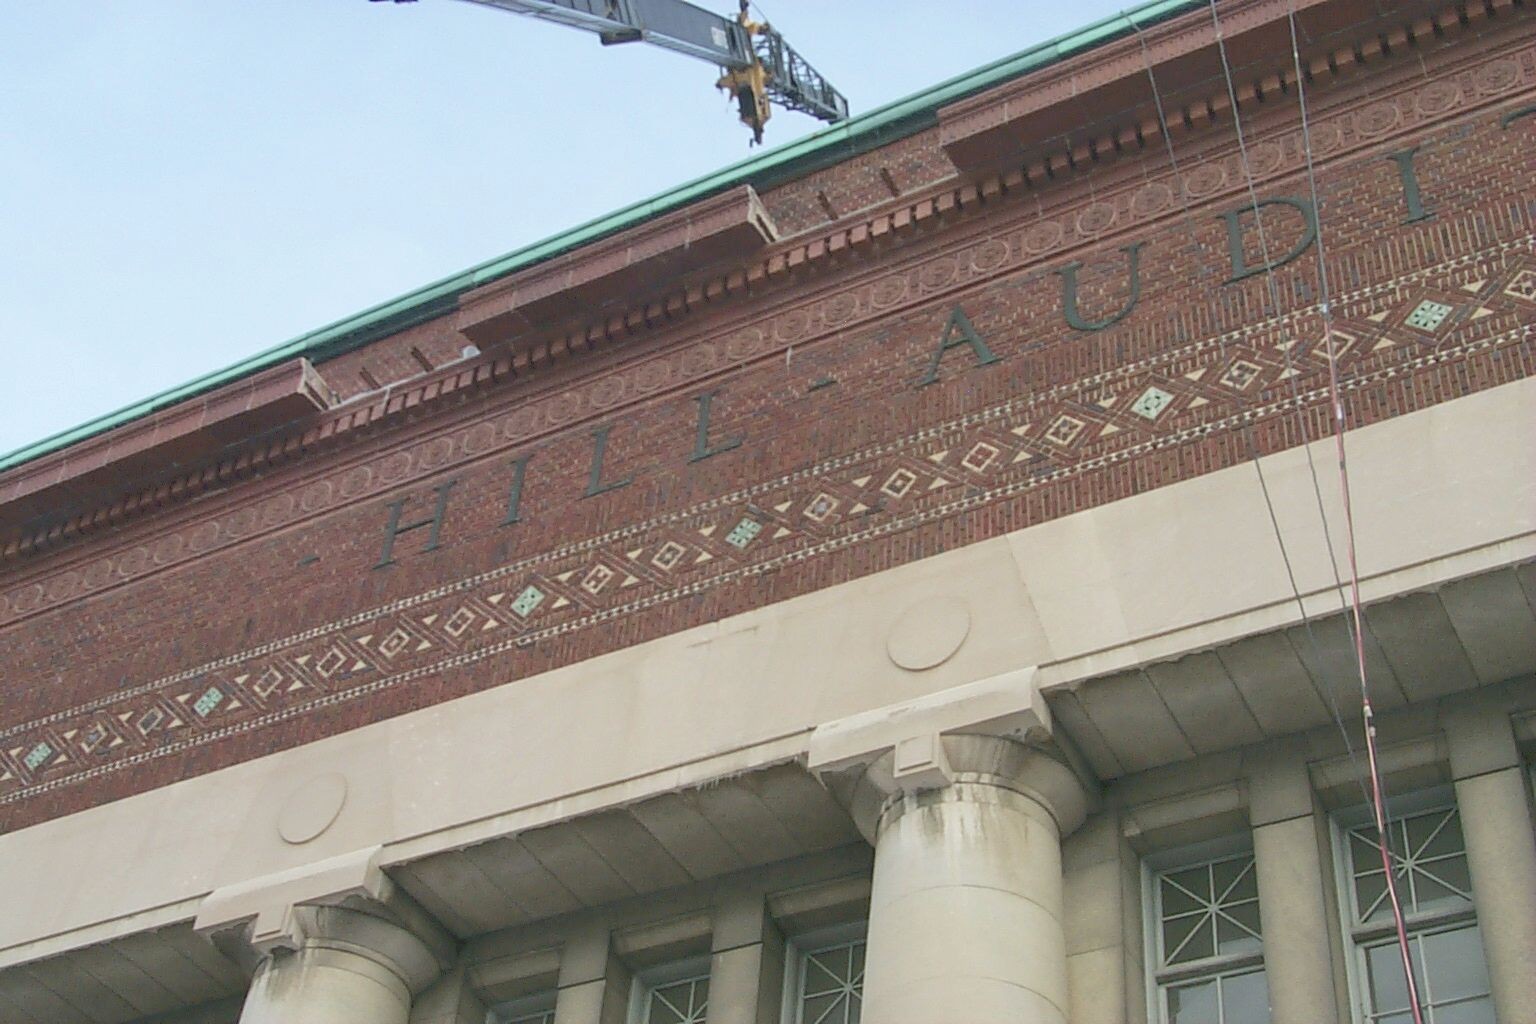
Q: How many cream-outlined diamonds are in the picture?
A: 15